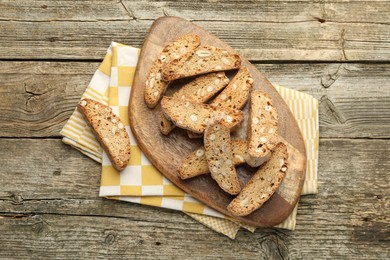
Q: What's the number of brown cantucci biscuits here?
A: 10